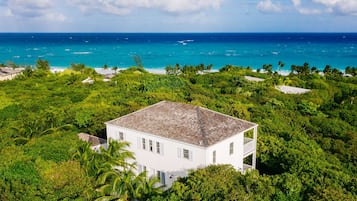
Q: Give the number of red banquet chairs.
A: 0